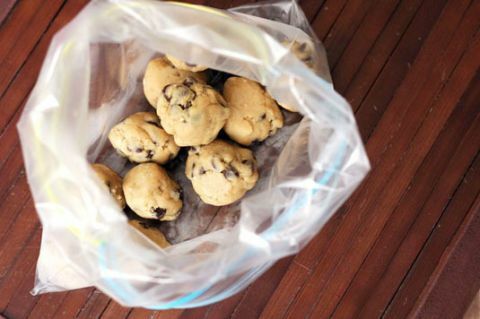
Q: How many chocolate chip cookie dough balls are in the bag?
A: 10